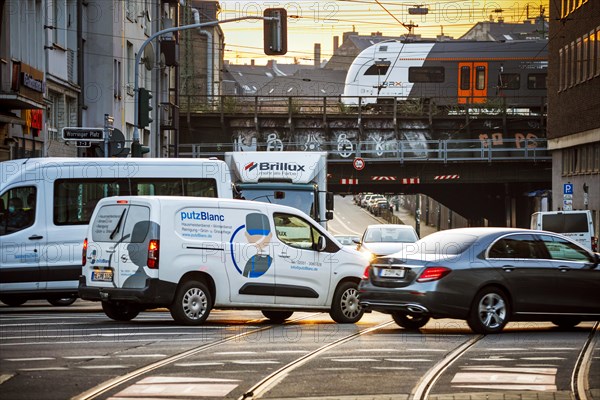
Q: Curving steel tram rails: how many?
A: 4